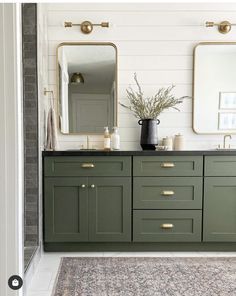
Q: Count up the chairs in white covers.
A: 0